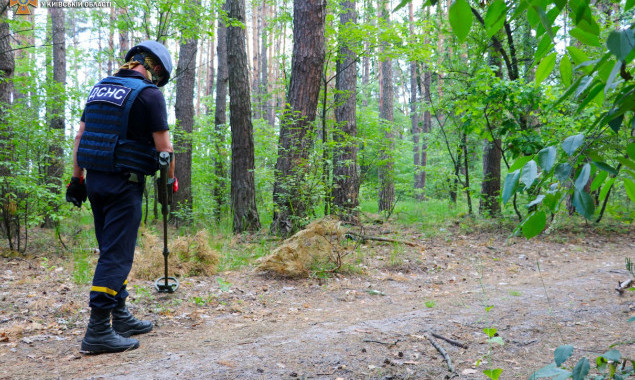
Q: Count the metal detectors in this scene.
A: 1